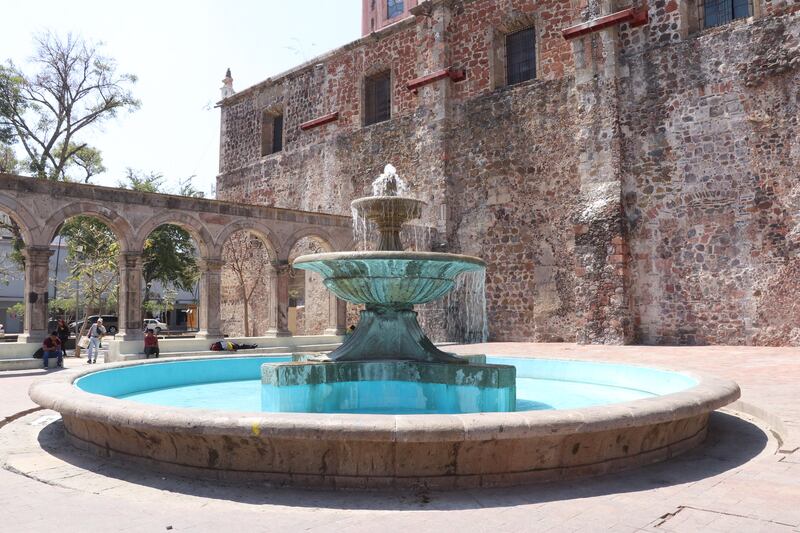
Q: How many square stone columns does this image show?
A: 5